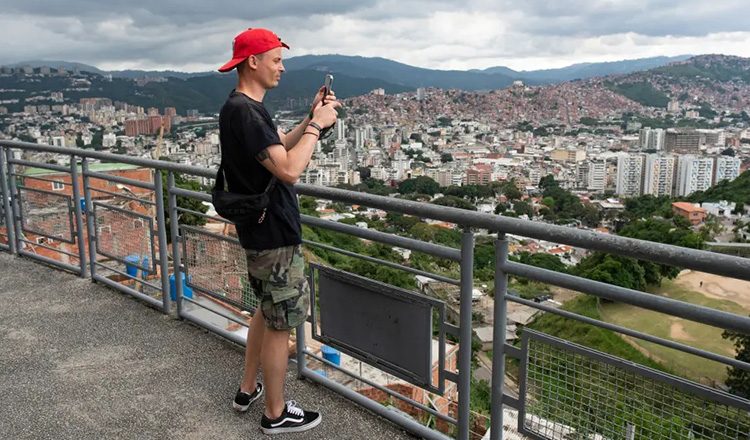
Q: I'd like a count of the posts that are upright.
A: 9